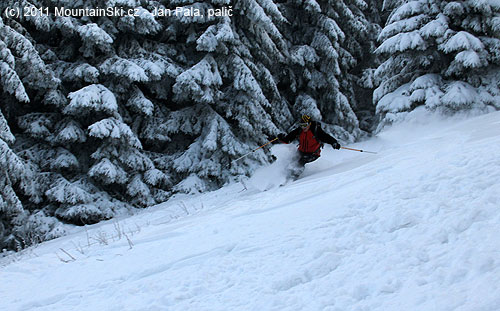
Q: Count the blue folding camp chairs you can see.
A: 0